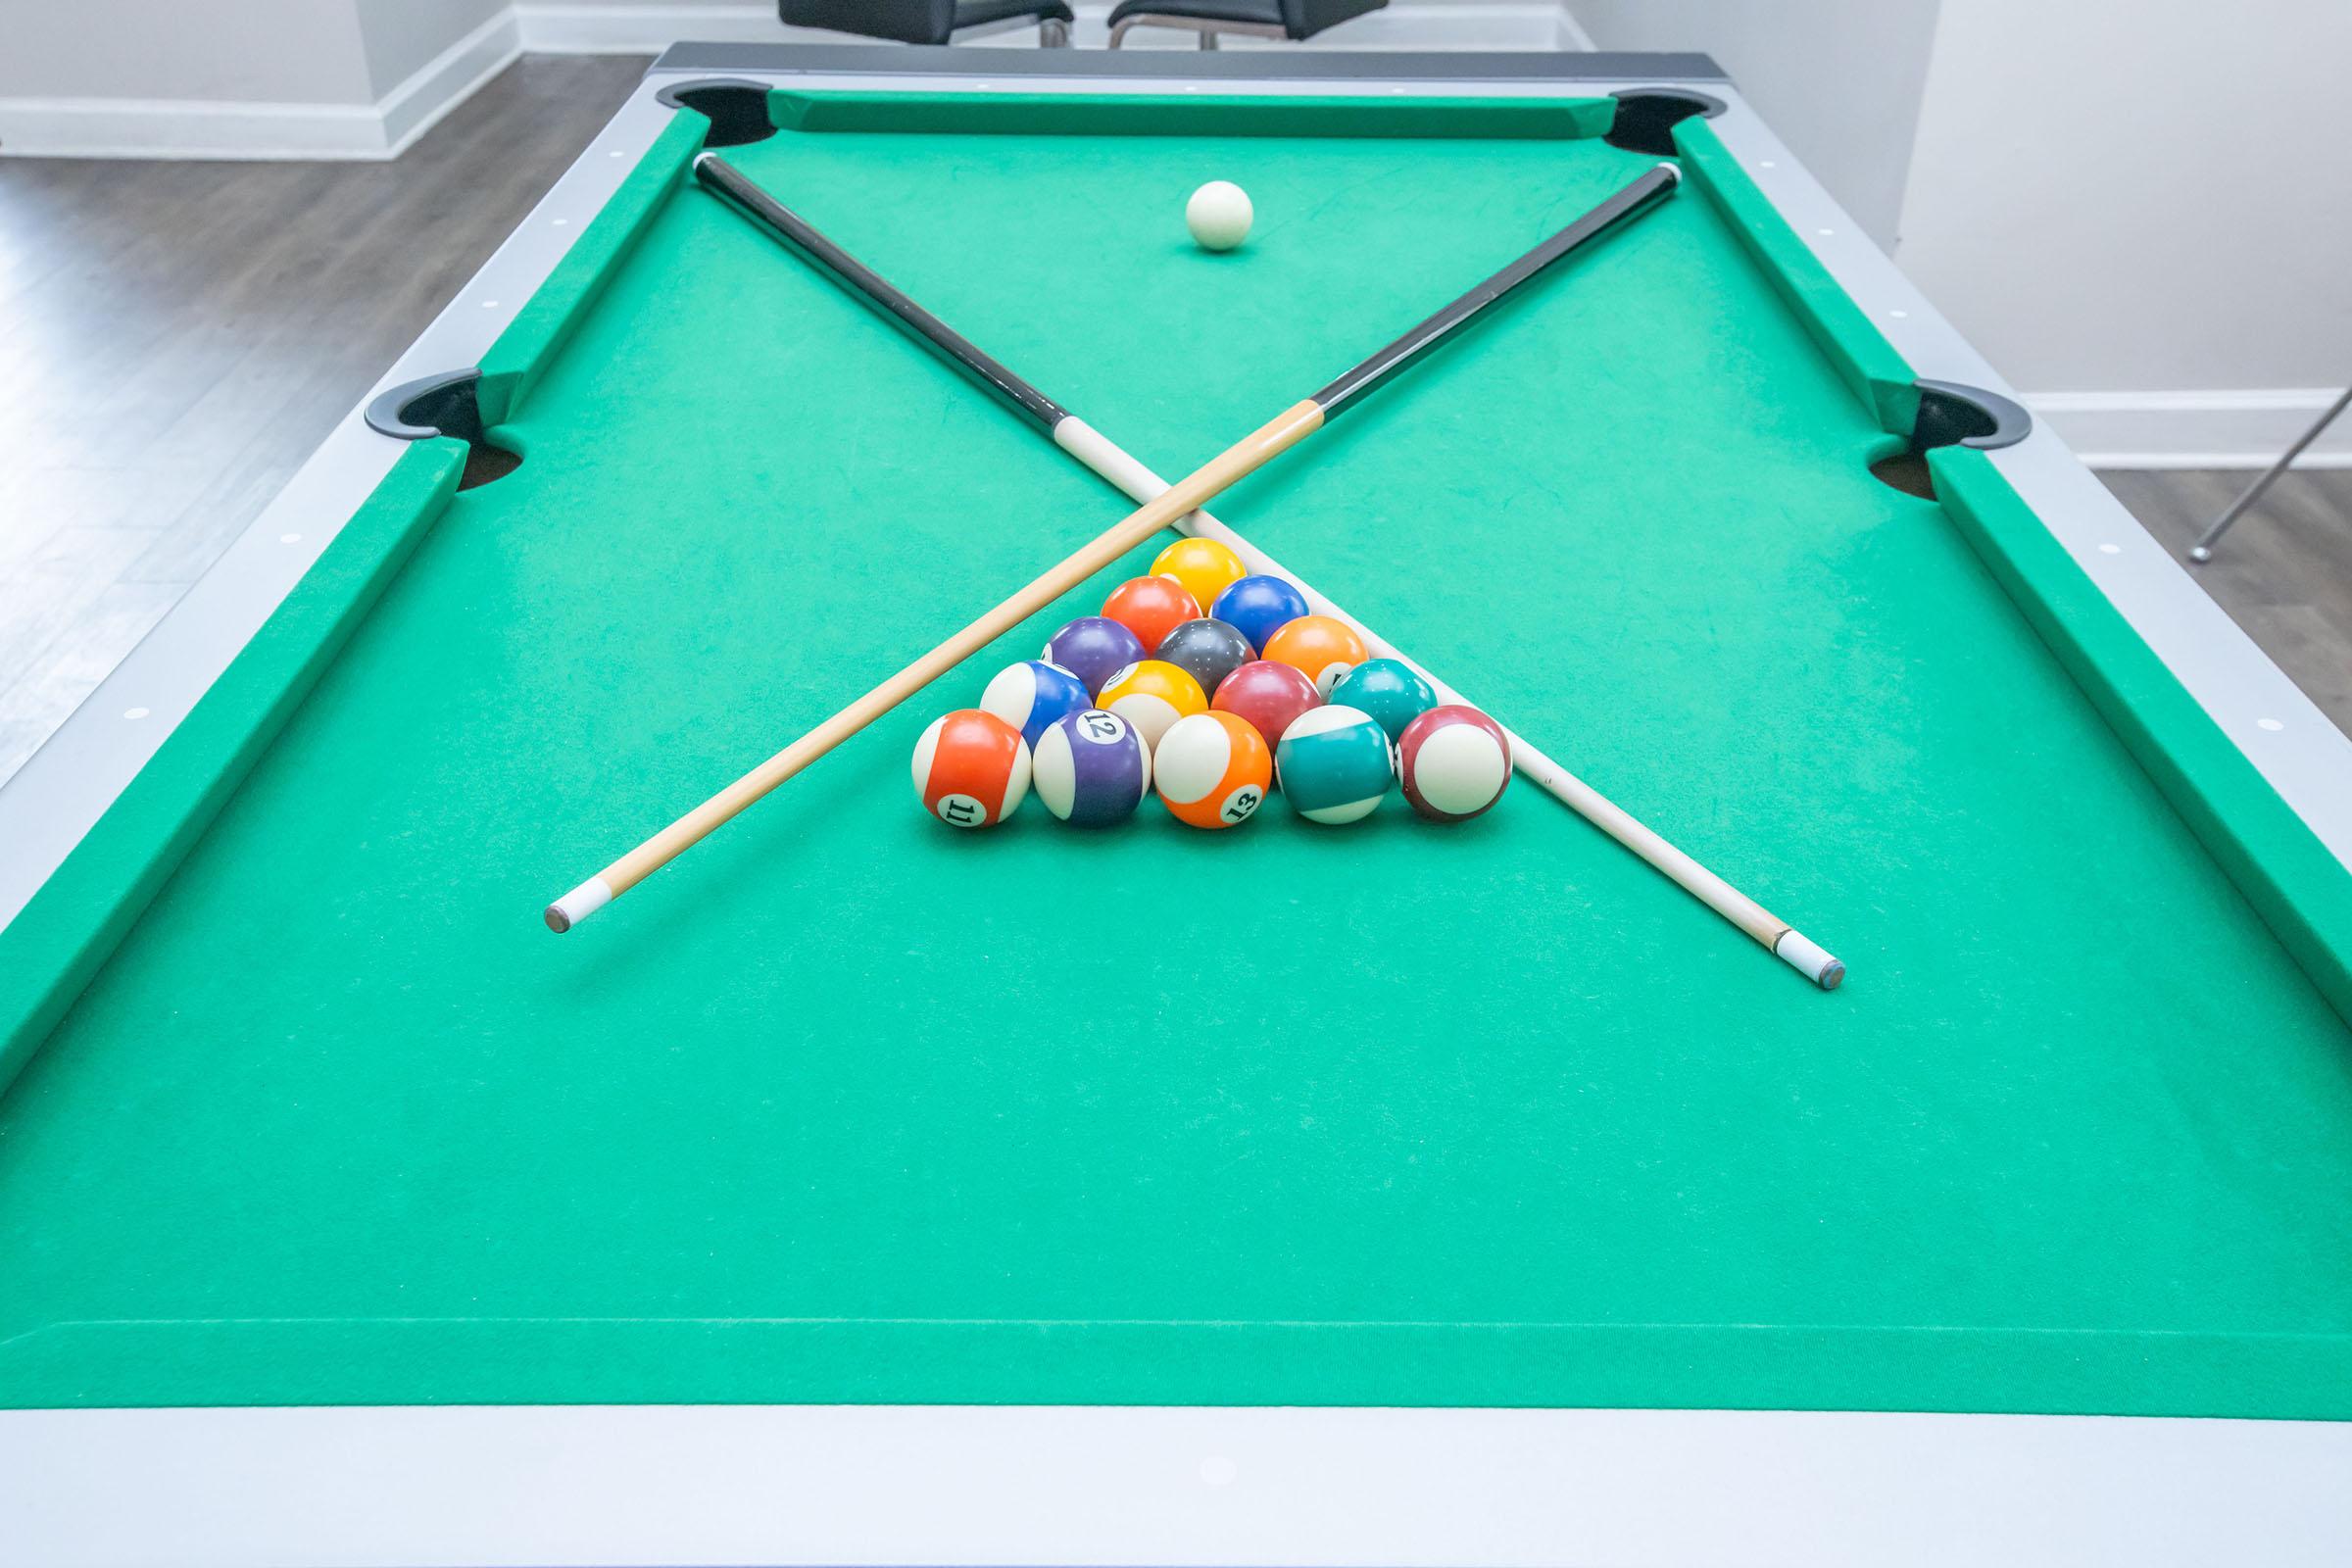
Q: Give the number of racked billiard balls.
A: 15